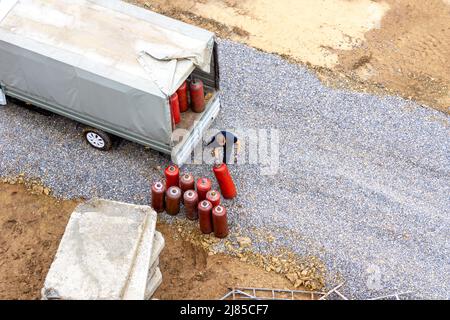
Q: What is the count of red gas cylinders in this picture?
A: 13